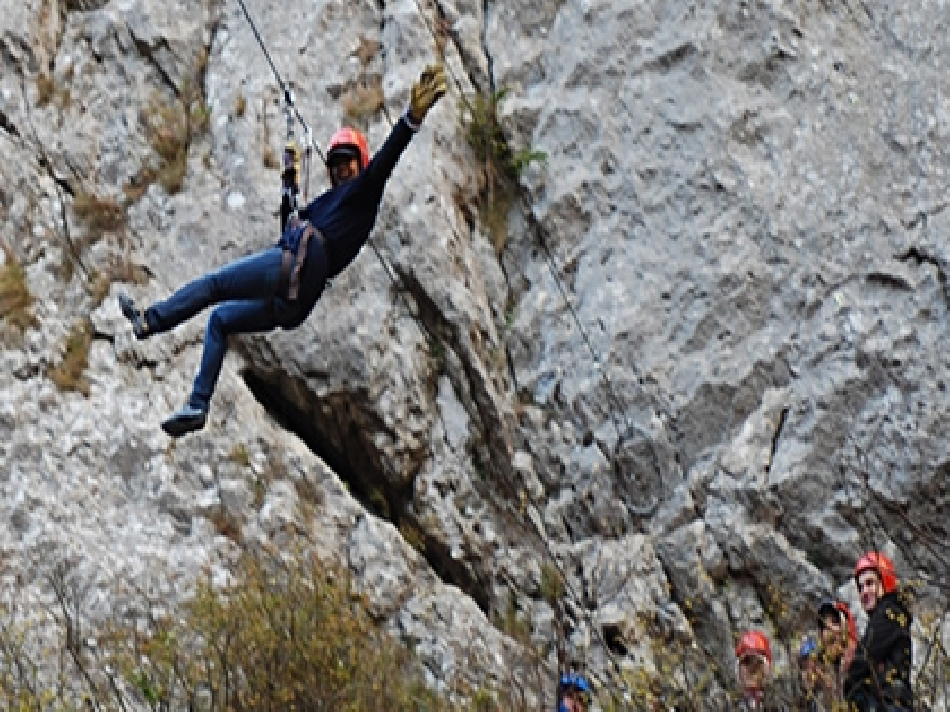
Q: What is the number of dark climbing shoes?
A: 2